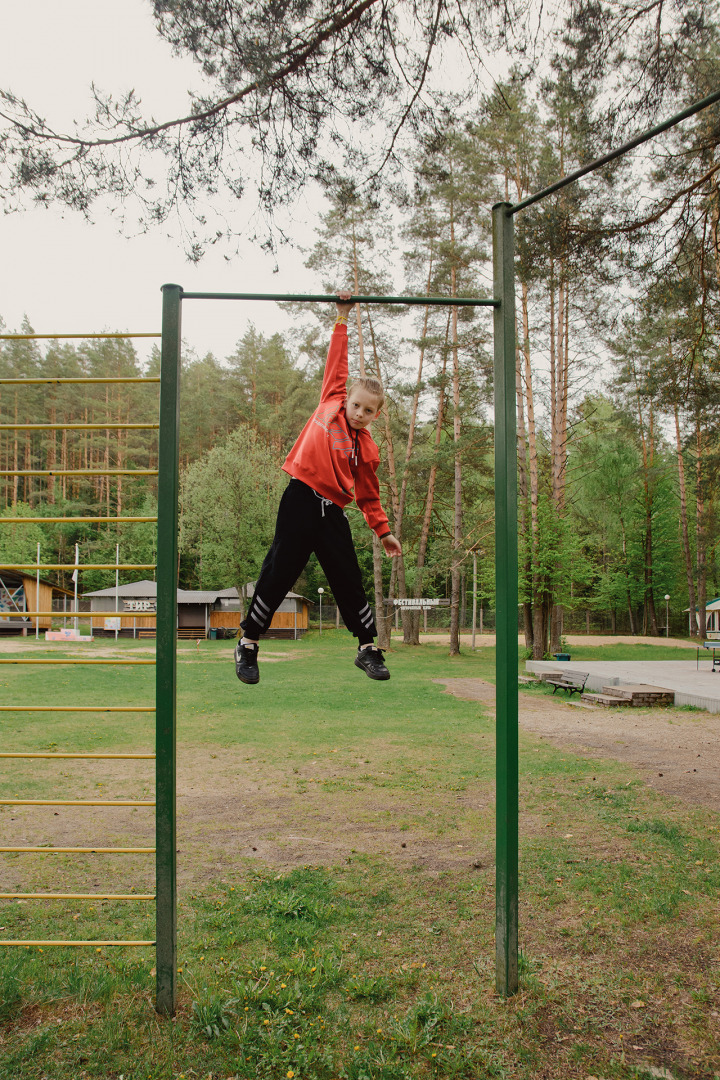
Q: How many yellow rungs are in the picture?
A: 14